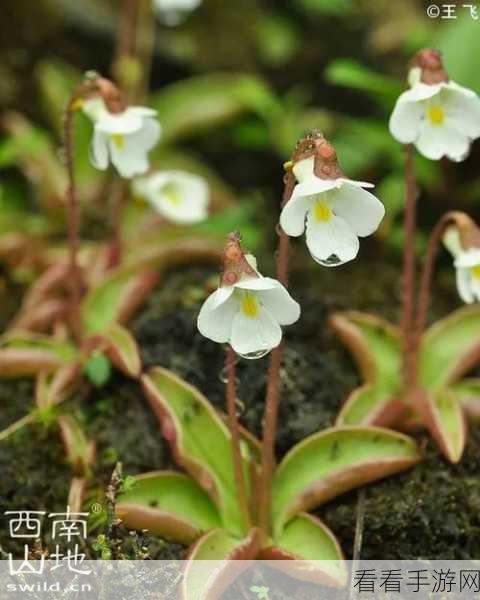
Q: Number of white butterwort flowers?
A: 7